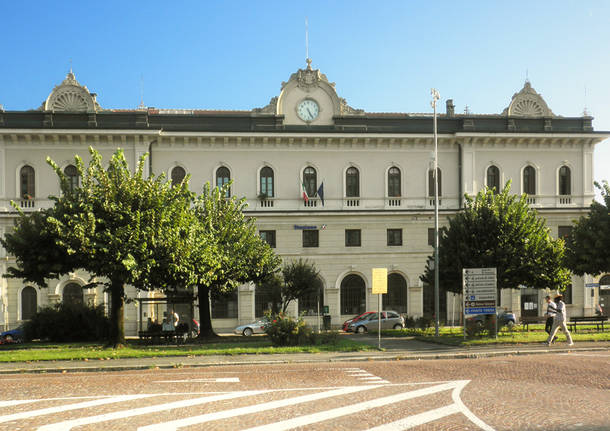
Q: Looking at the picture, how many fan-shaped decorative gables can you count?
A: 2